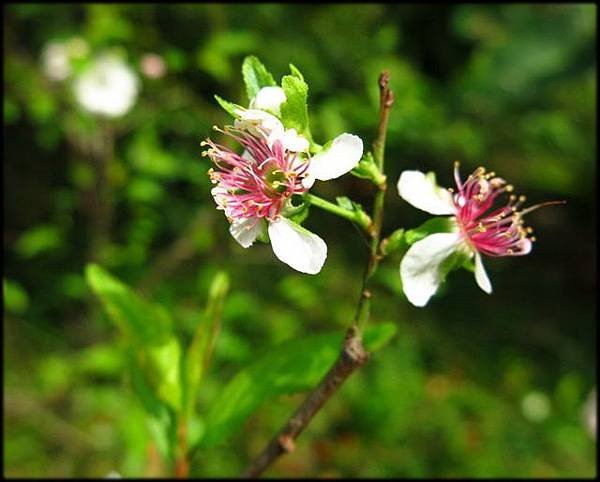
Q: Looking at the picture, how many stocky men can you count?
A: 0